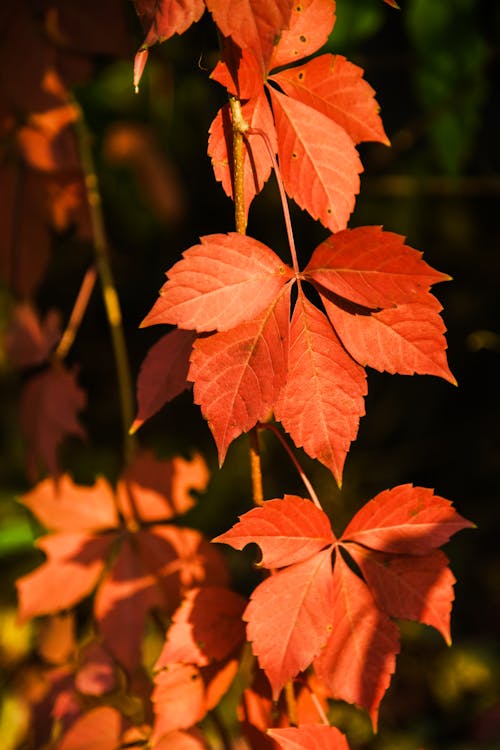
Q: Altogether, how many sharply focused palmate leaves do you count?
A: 3